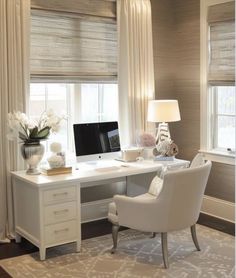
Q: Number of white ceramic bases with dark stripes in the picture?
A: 1